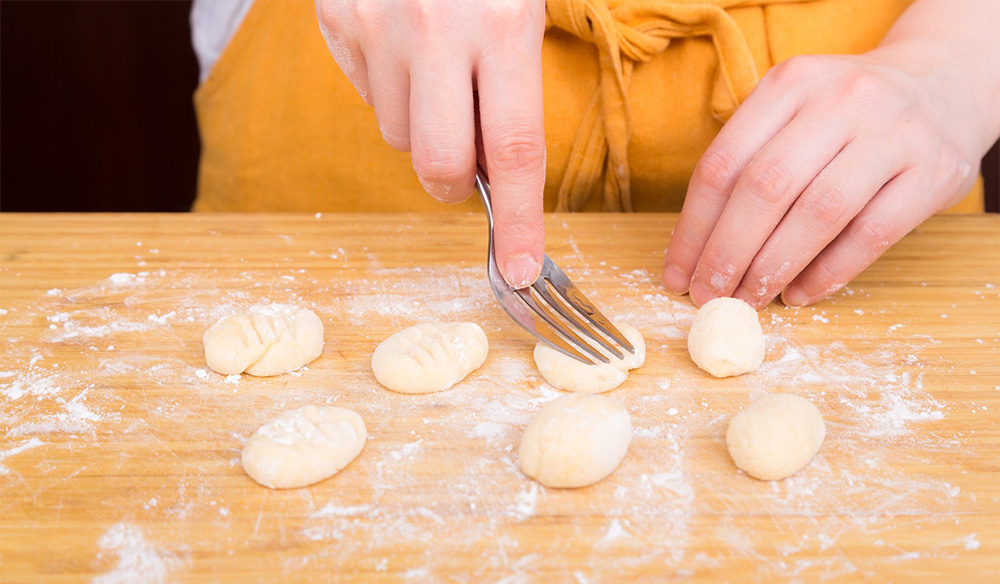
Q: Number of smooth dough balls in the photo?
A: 3